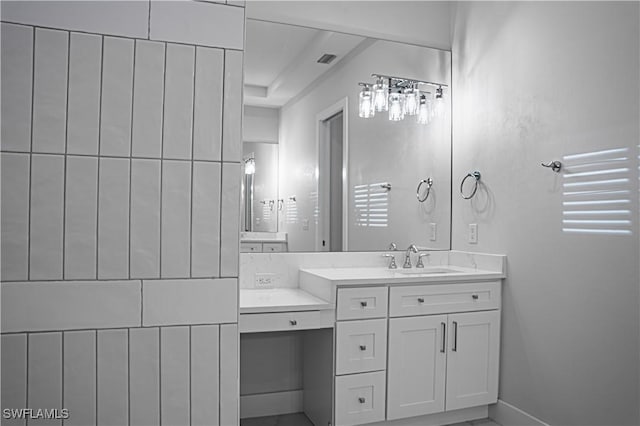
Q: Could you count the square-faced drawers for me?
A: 2